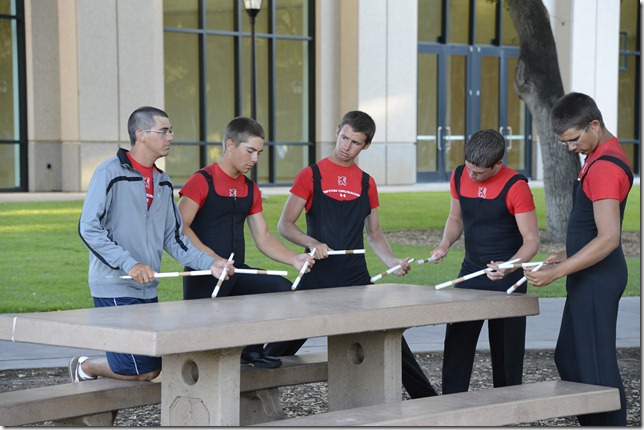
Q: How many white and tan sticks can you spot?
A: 10